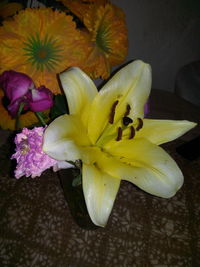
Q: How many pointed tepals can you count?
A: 6